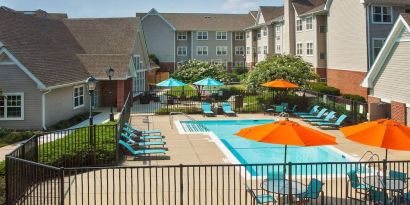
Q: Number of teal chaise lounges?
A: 10